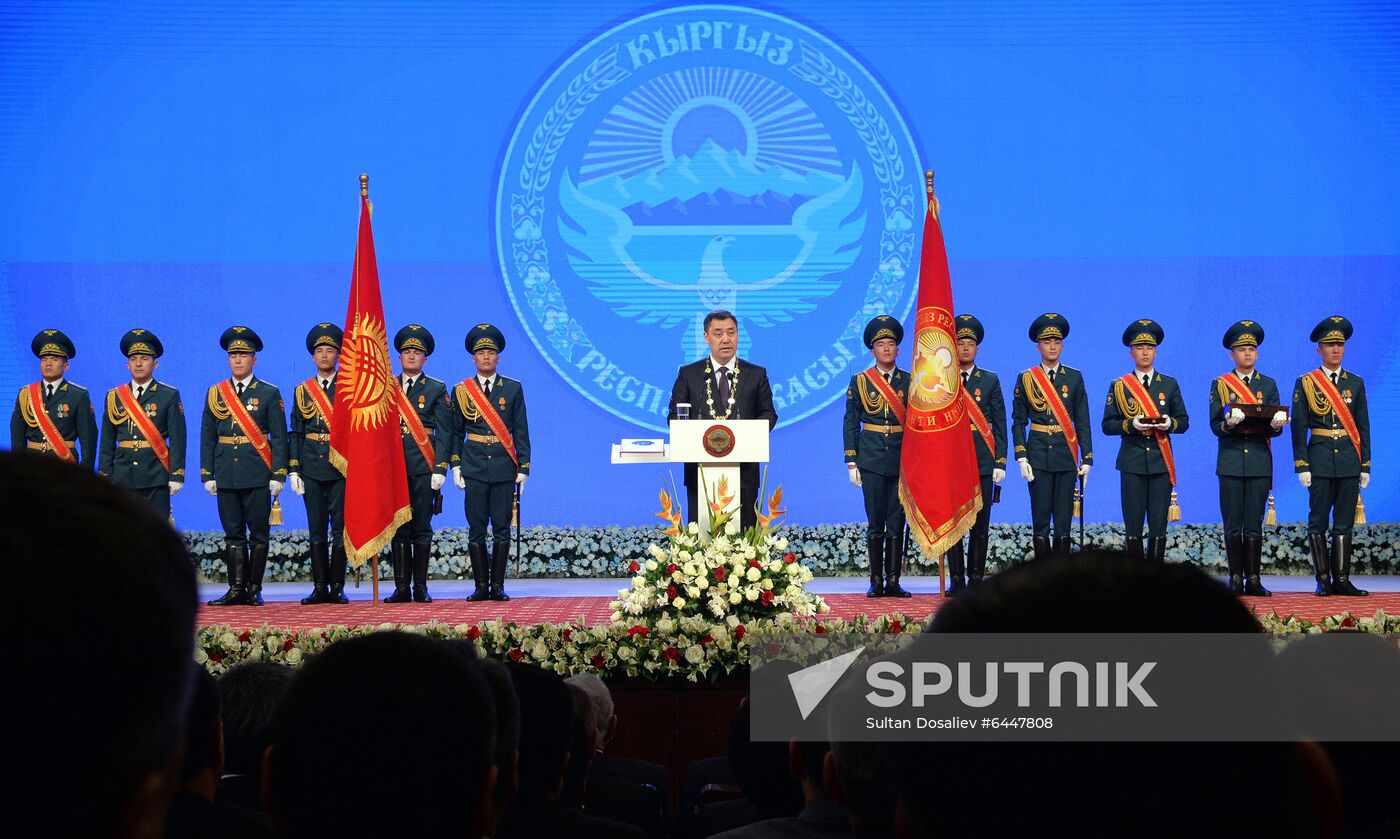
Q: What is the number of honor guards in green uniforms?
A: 12